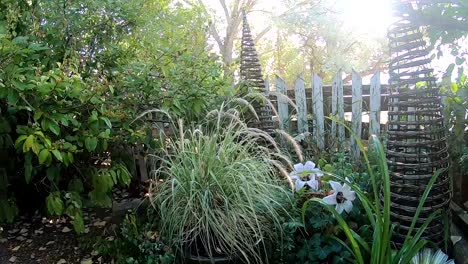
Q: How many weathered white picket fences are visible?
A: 1